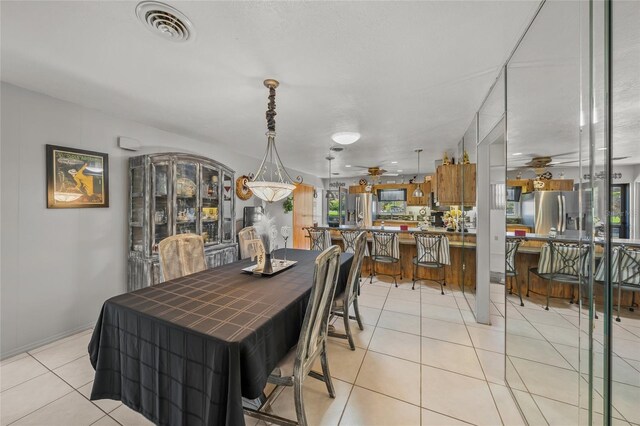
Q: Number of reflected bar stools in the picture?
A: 3